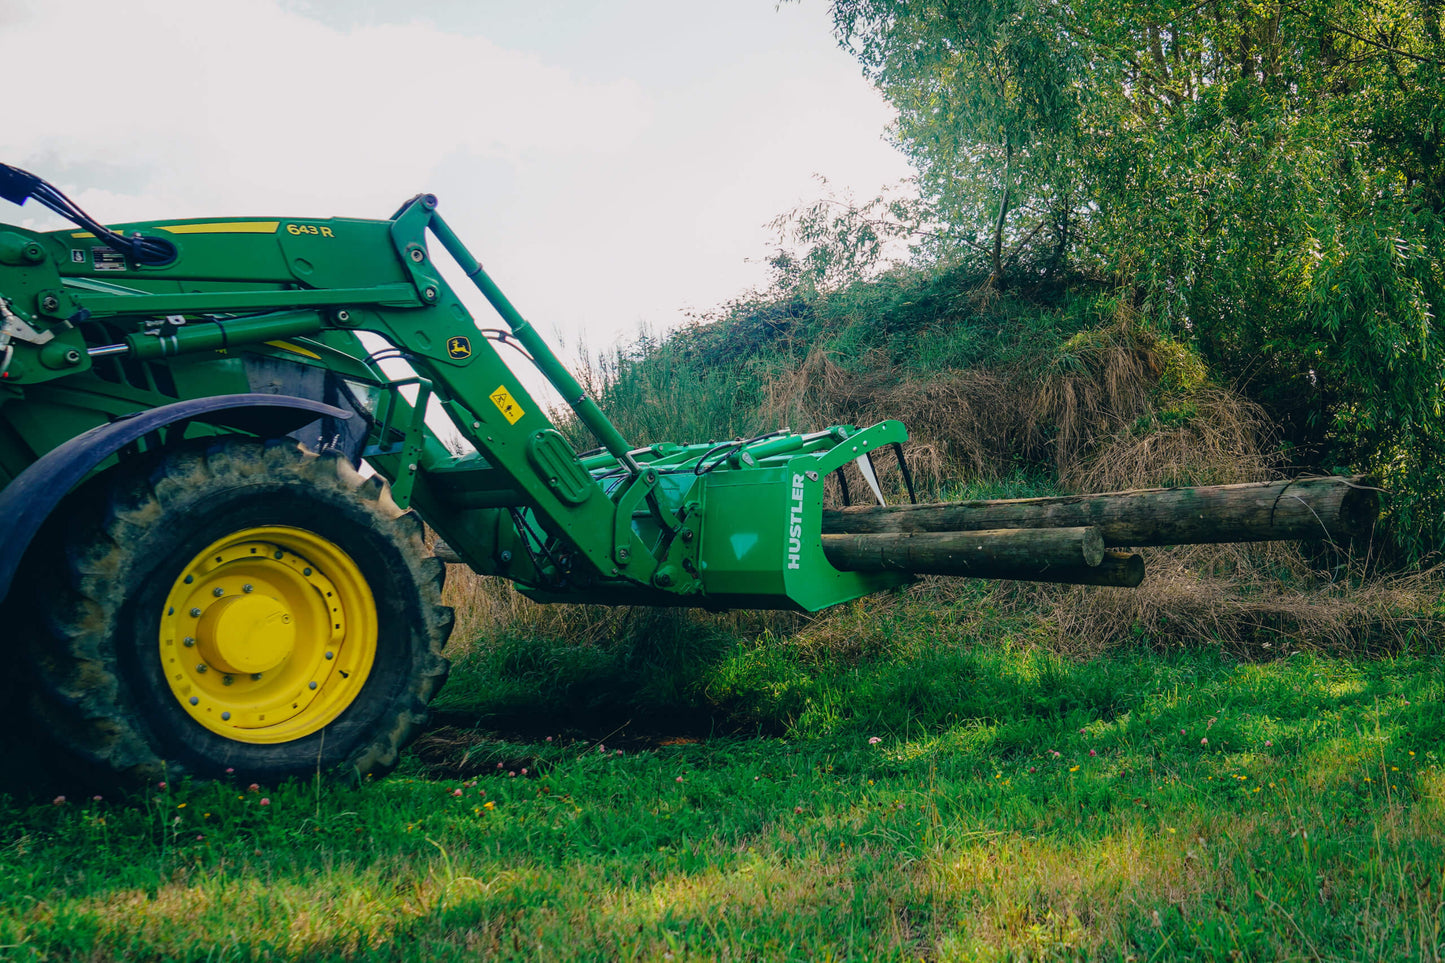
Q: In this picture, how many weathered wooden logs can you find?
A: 3